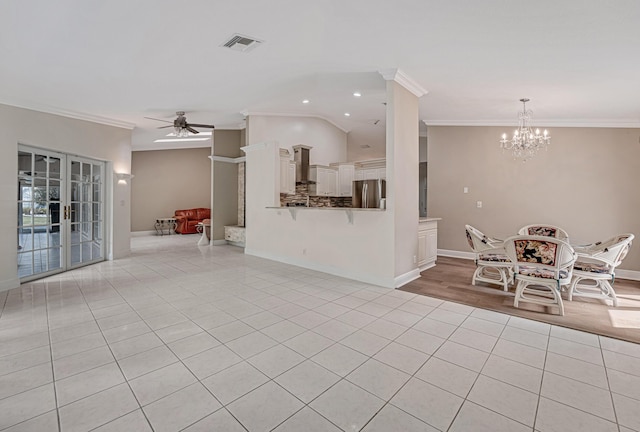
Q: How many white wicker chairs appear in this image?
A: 4